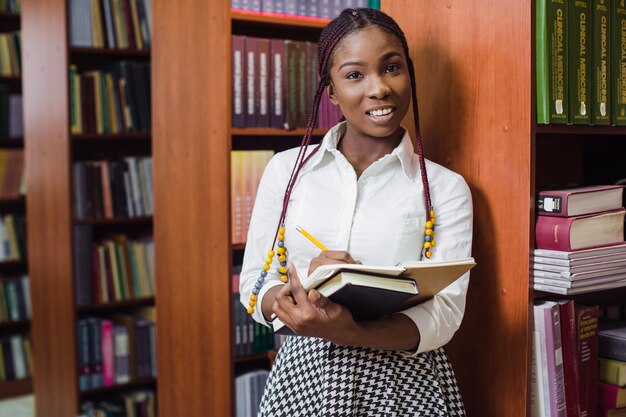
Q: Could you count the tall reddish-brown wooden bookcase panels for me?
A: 3